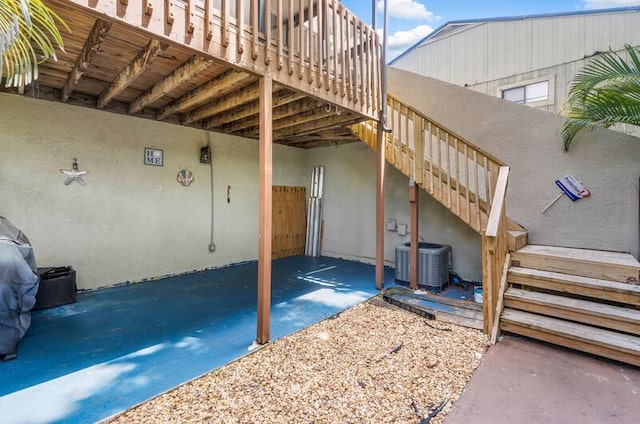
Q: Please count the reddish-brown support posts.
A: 3